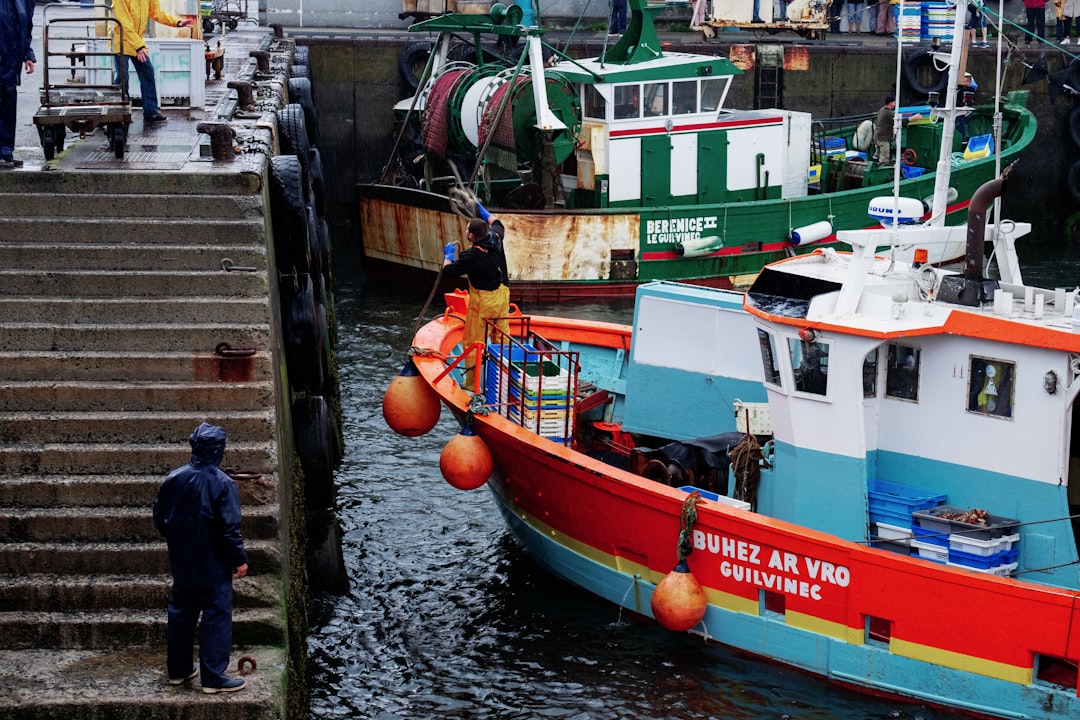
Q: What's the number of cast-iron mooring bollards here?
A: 4